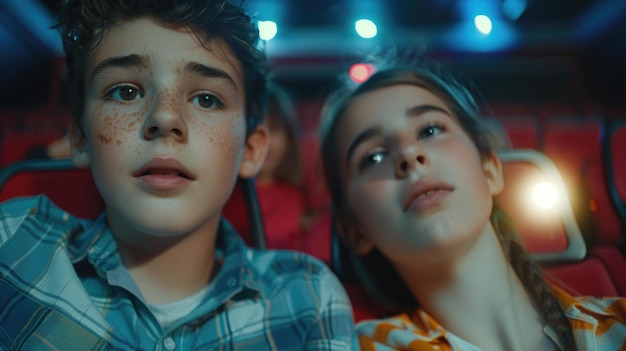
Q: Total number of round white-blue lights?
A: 3